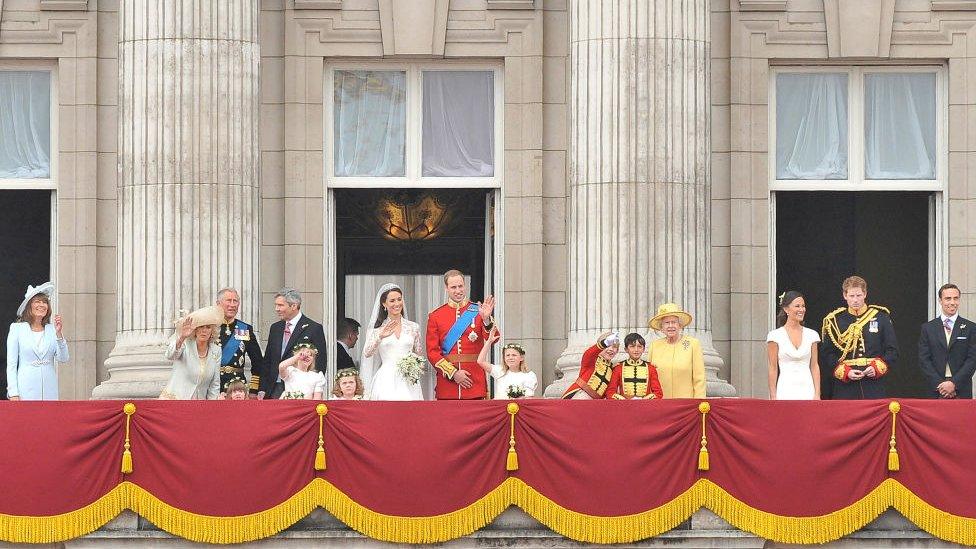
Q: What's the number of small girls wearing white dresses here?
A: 3